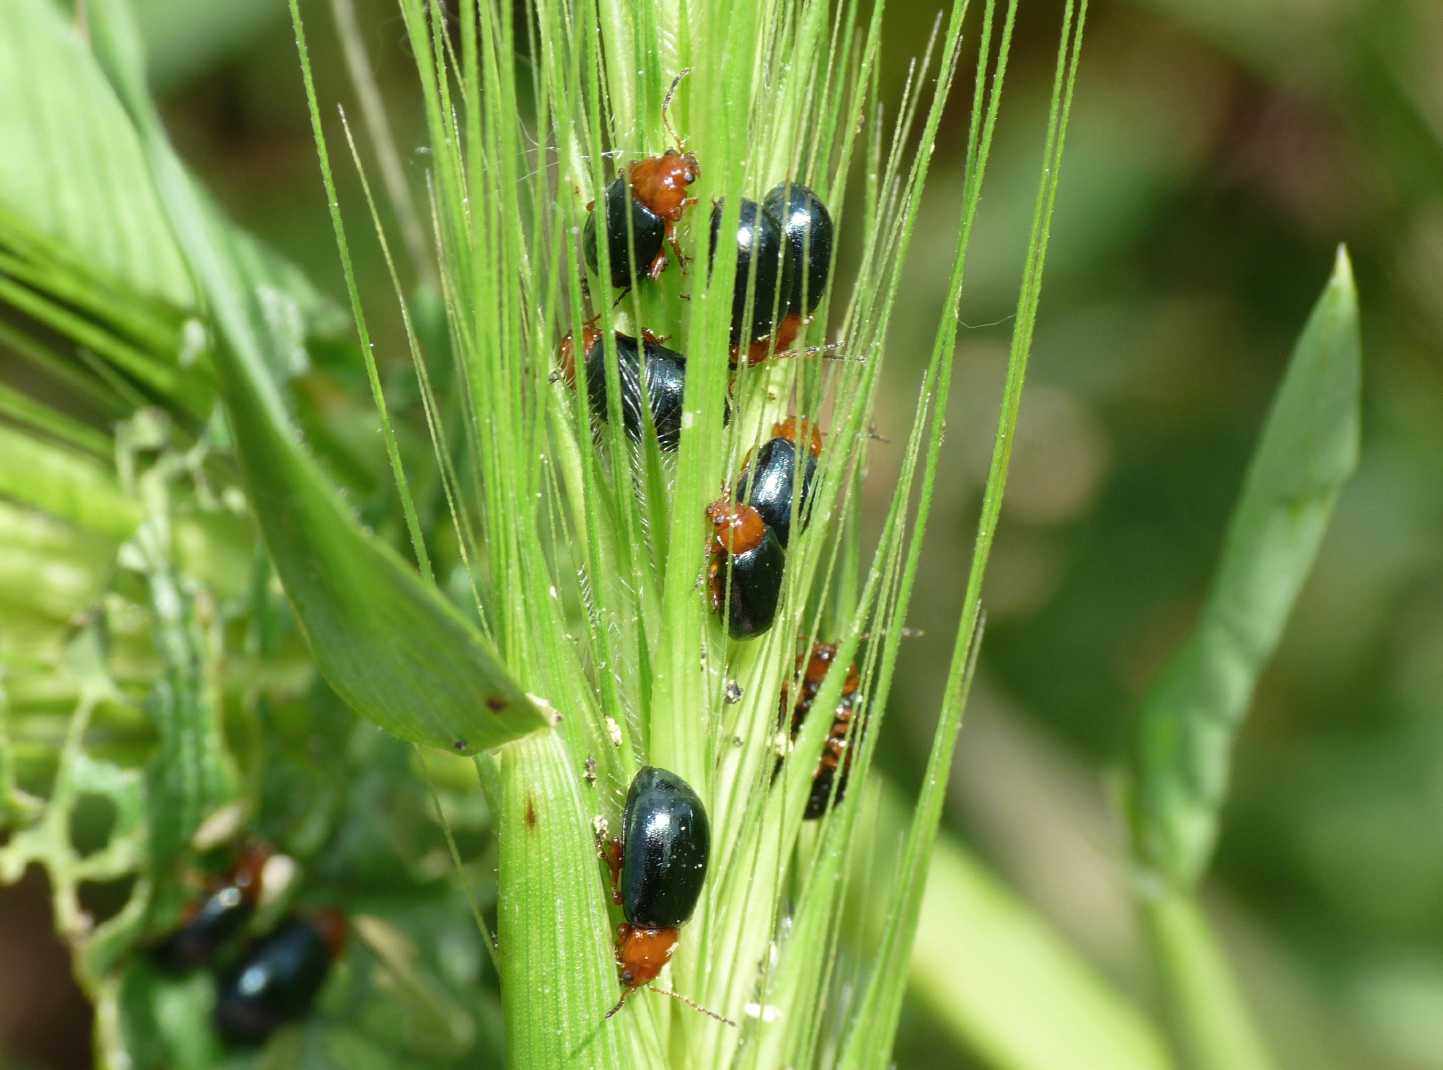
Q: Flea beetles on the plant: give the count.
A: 10